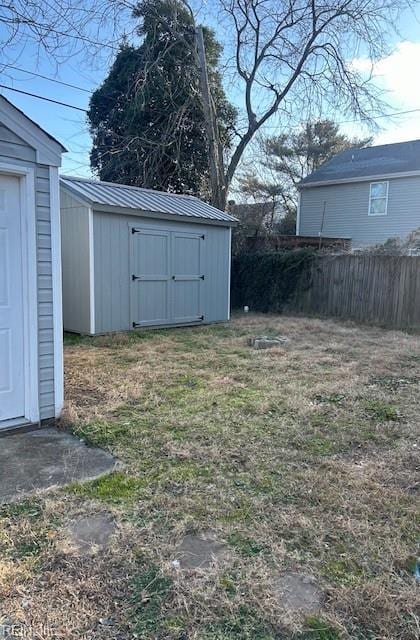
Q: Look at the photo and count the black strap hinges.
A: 6